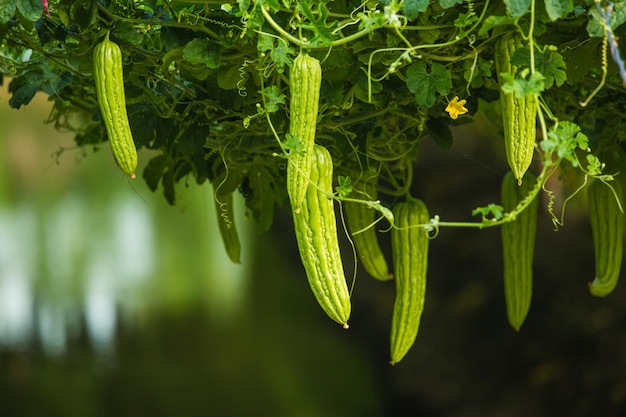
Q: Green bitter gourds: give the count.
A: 9